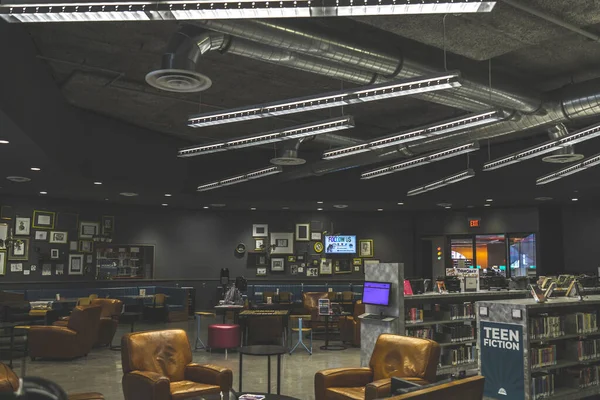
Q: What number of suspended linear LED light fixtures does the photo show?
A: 9